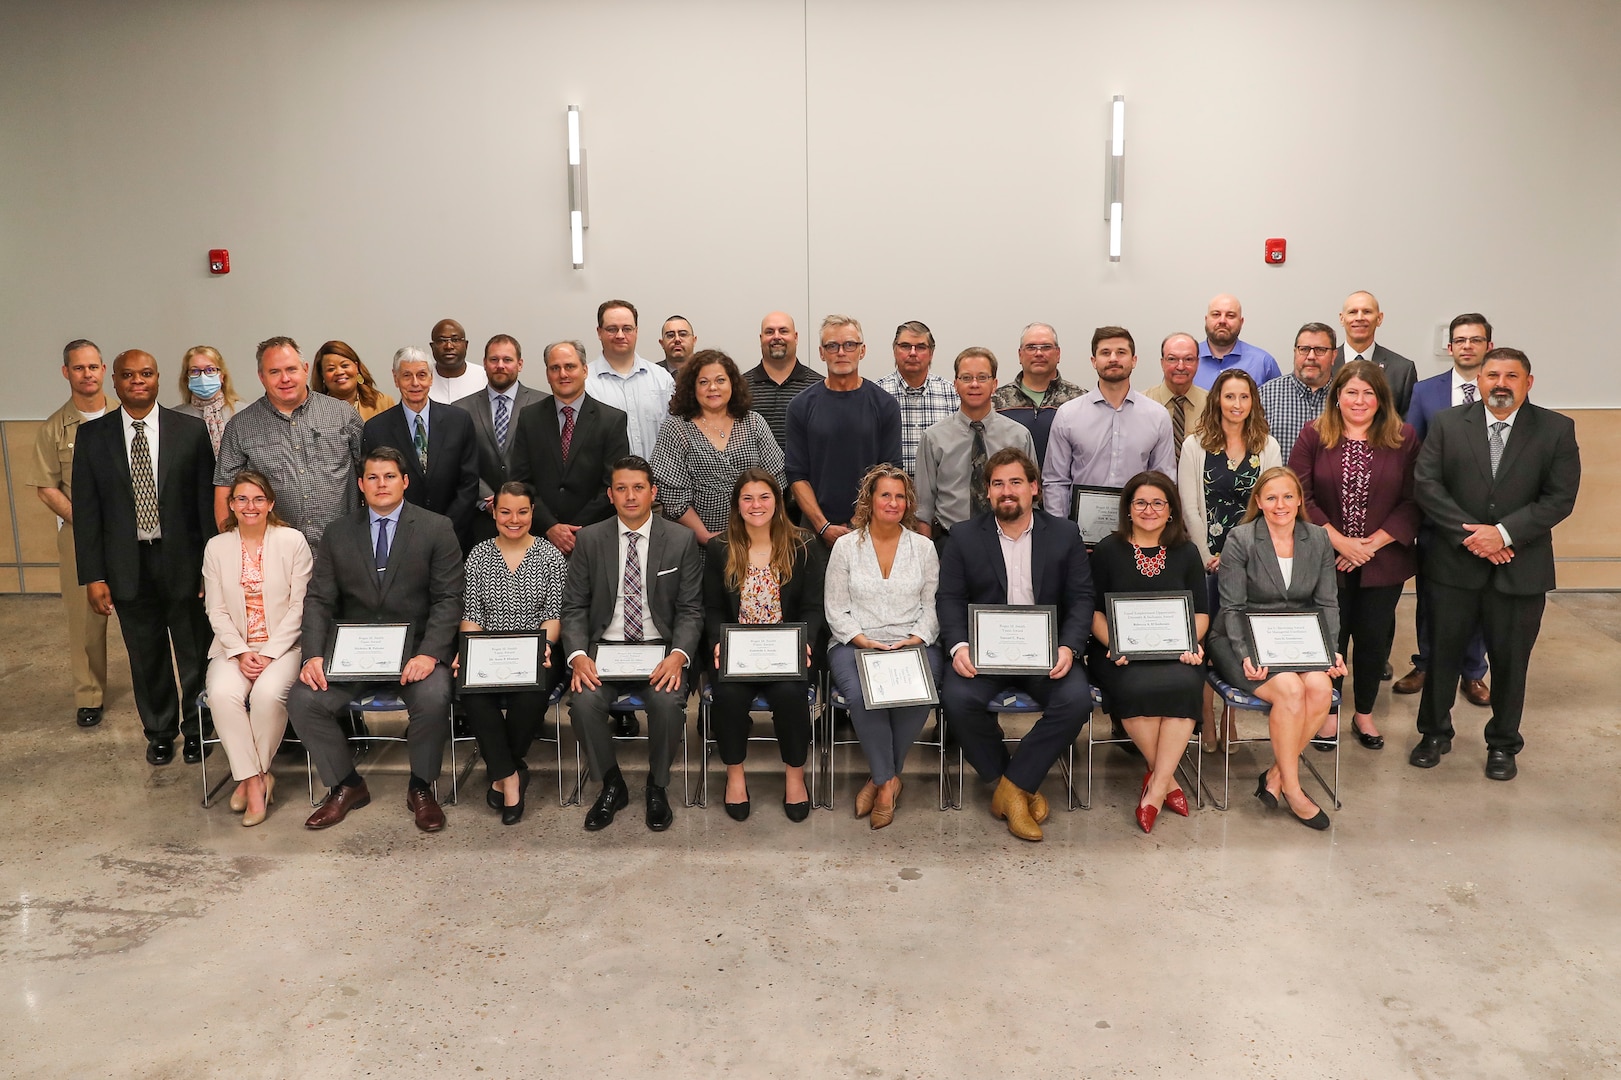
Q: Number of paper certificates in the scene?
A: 9